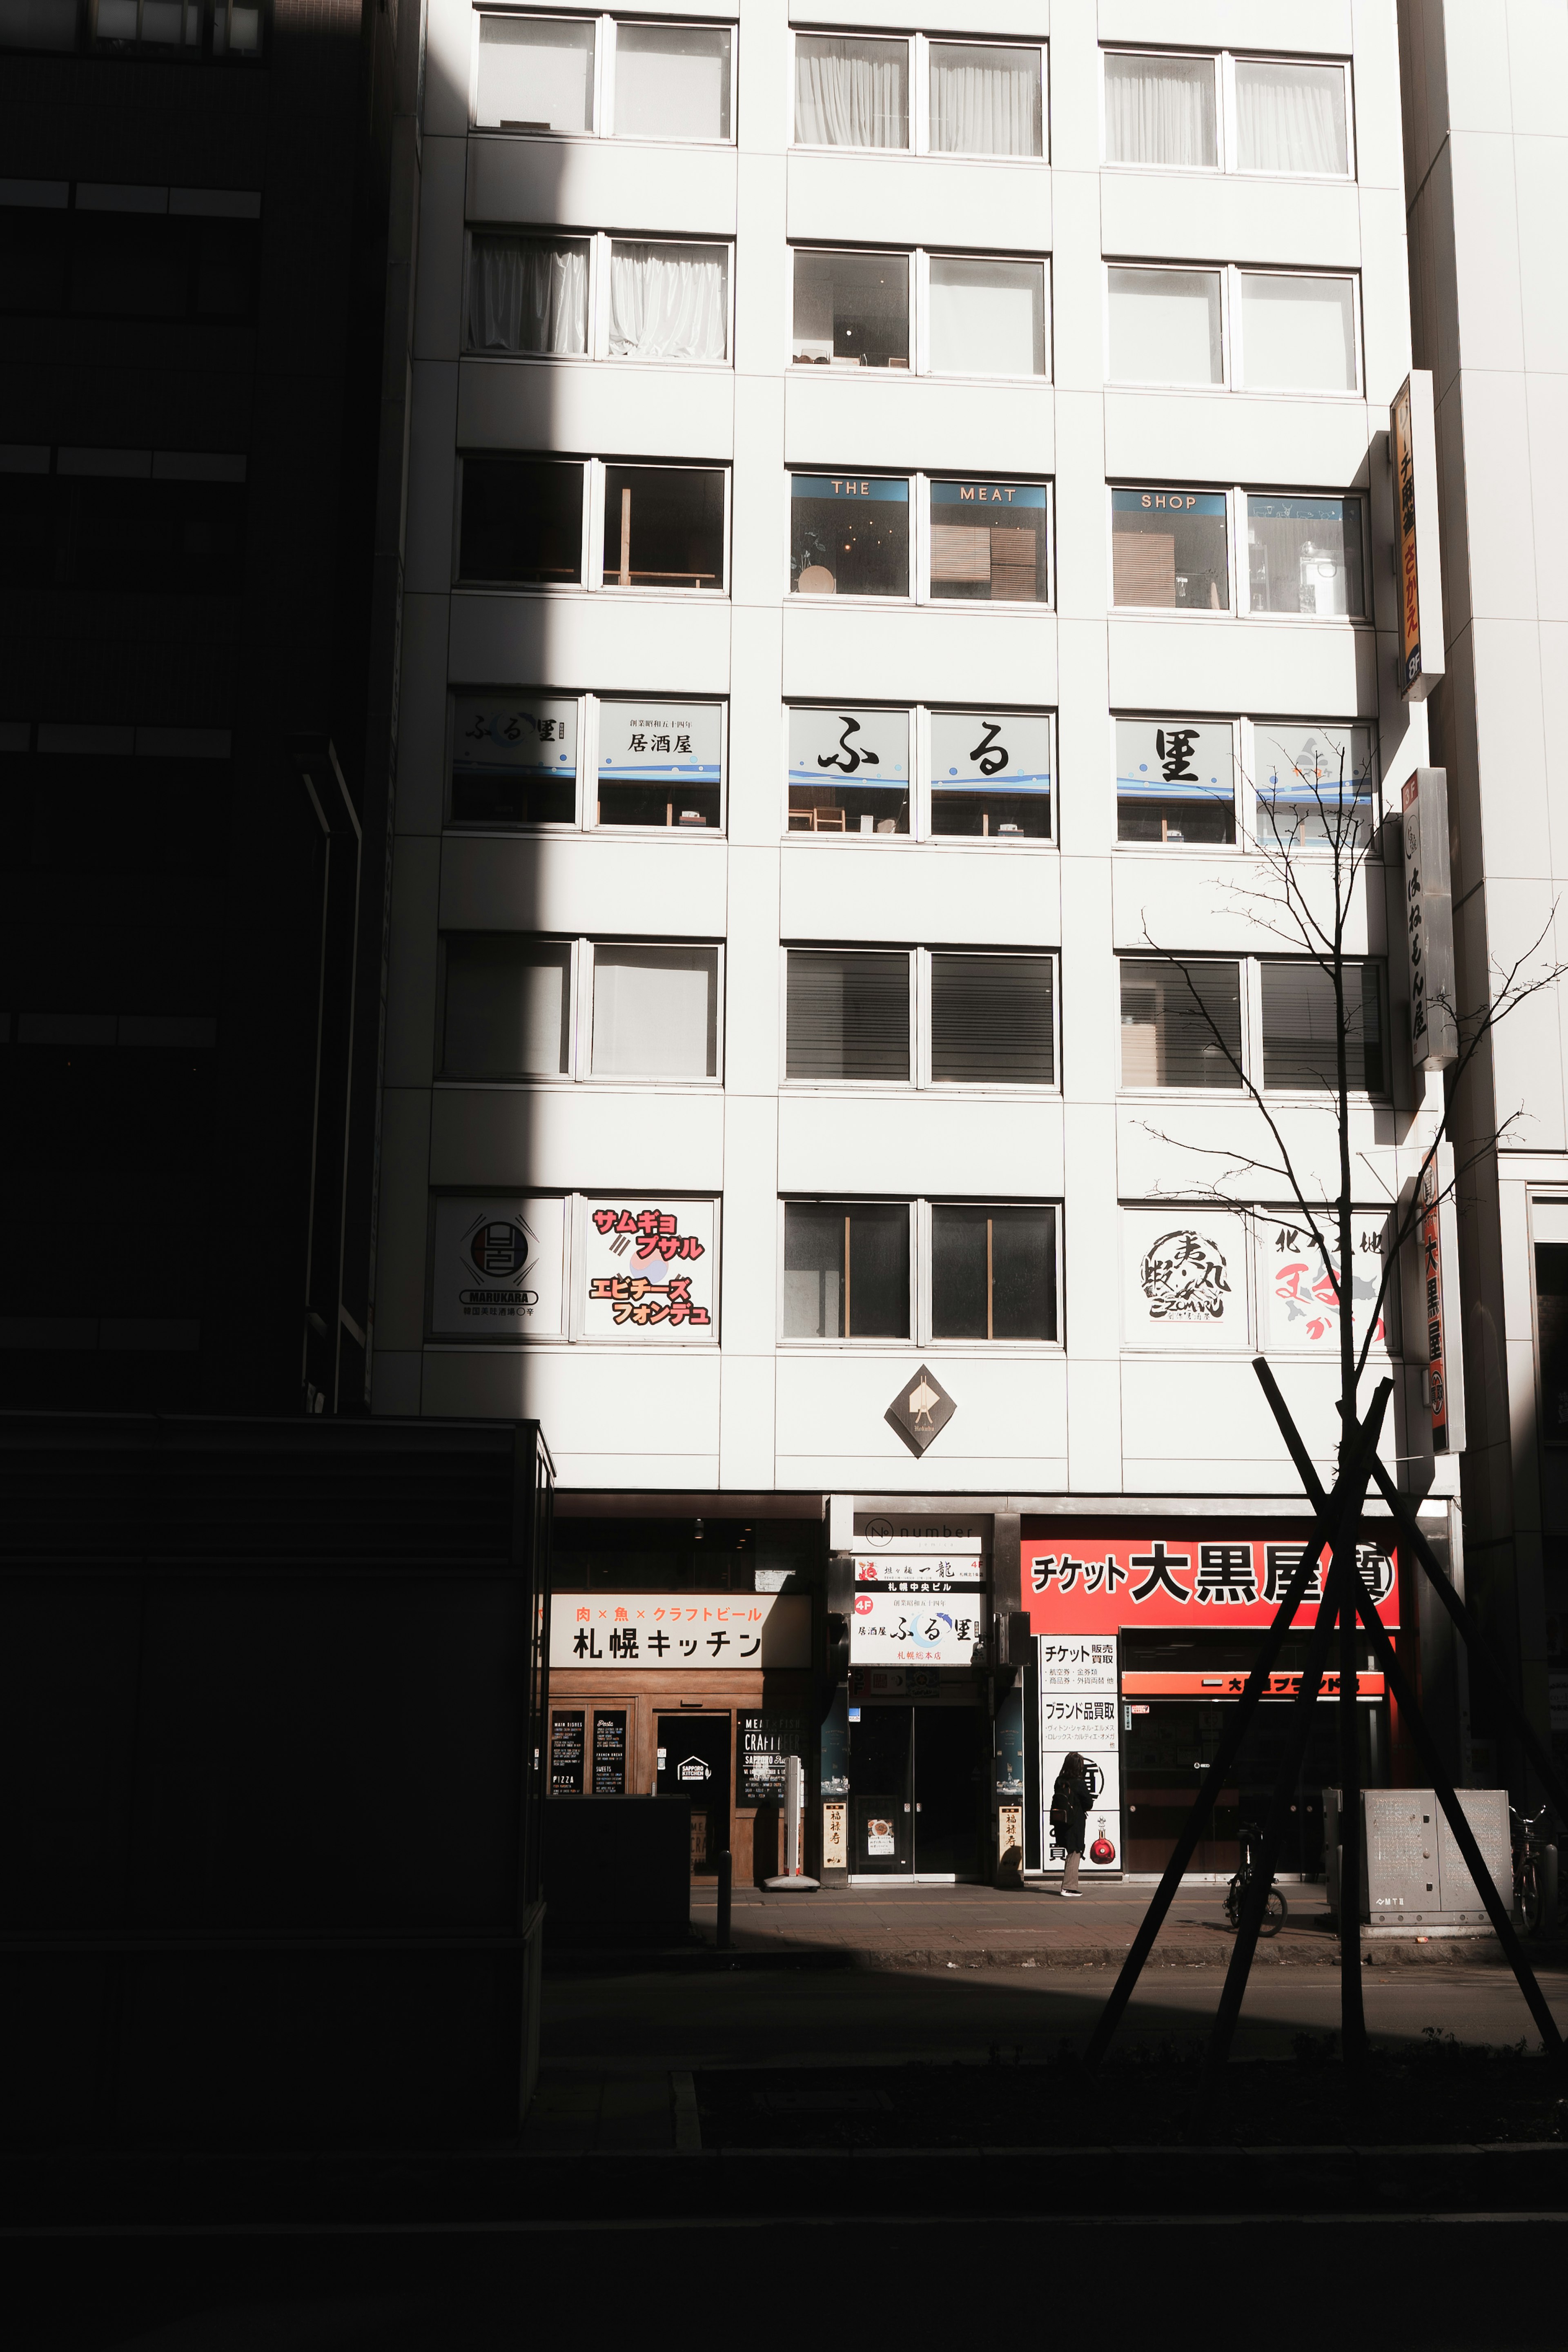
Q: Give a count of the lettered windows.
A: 13